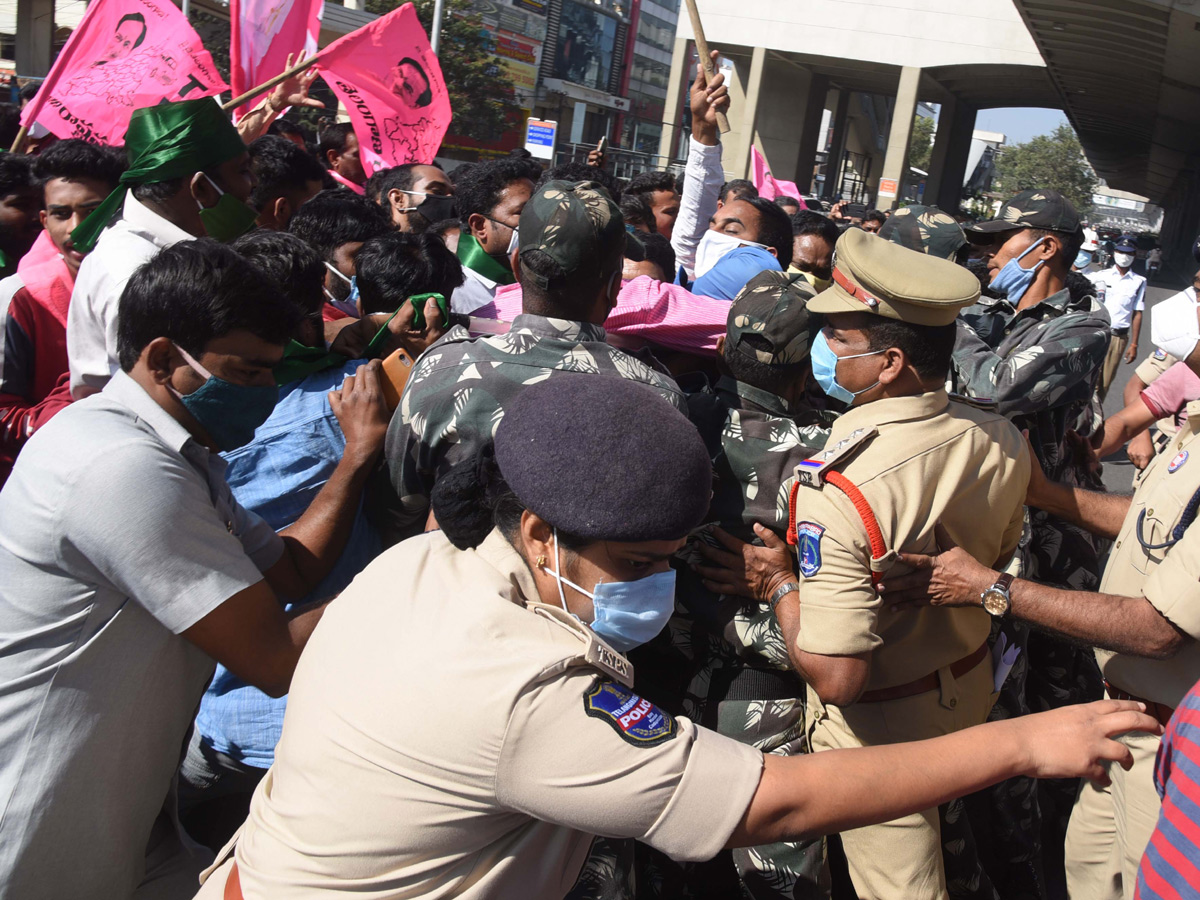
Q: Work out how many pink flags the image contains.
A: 4